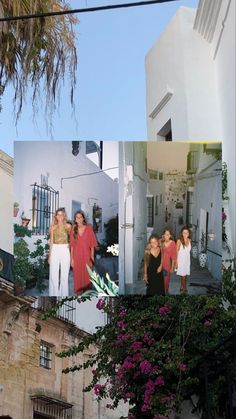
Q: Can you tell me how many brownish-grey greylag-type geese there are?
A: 0